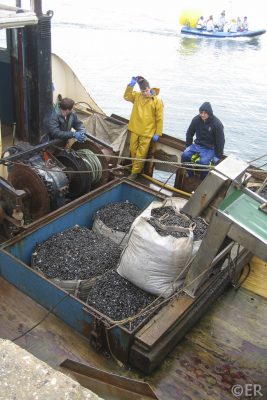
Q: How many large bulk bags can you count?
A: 5